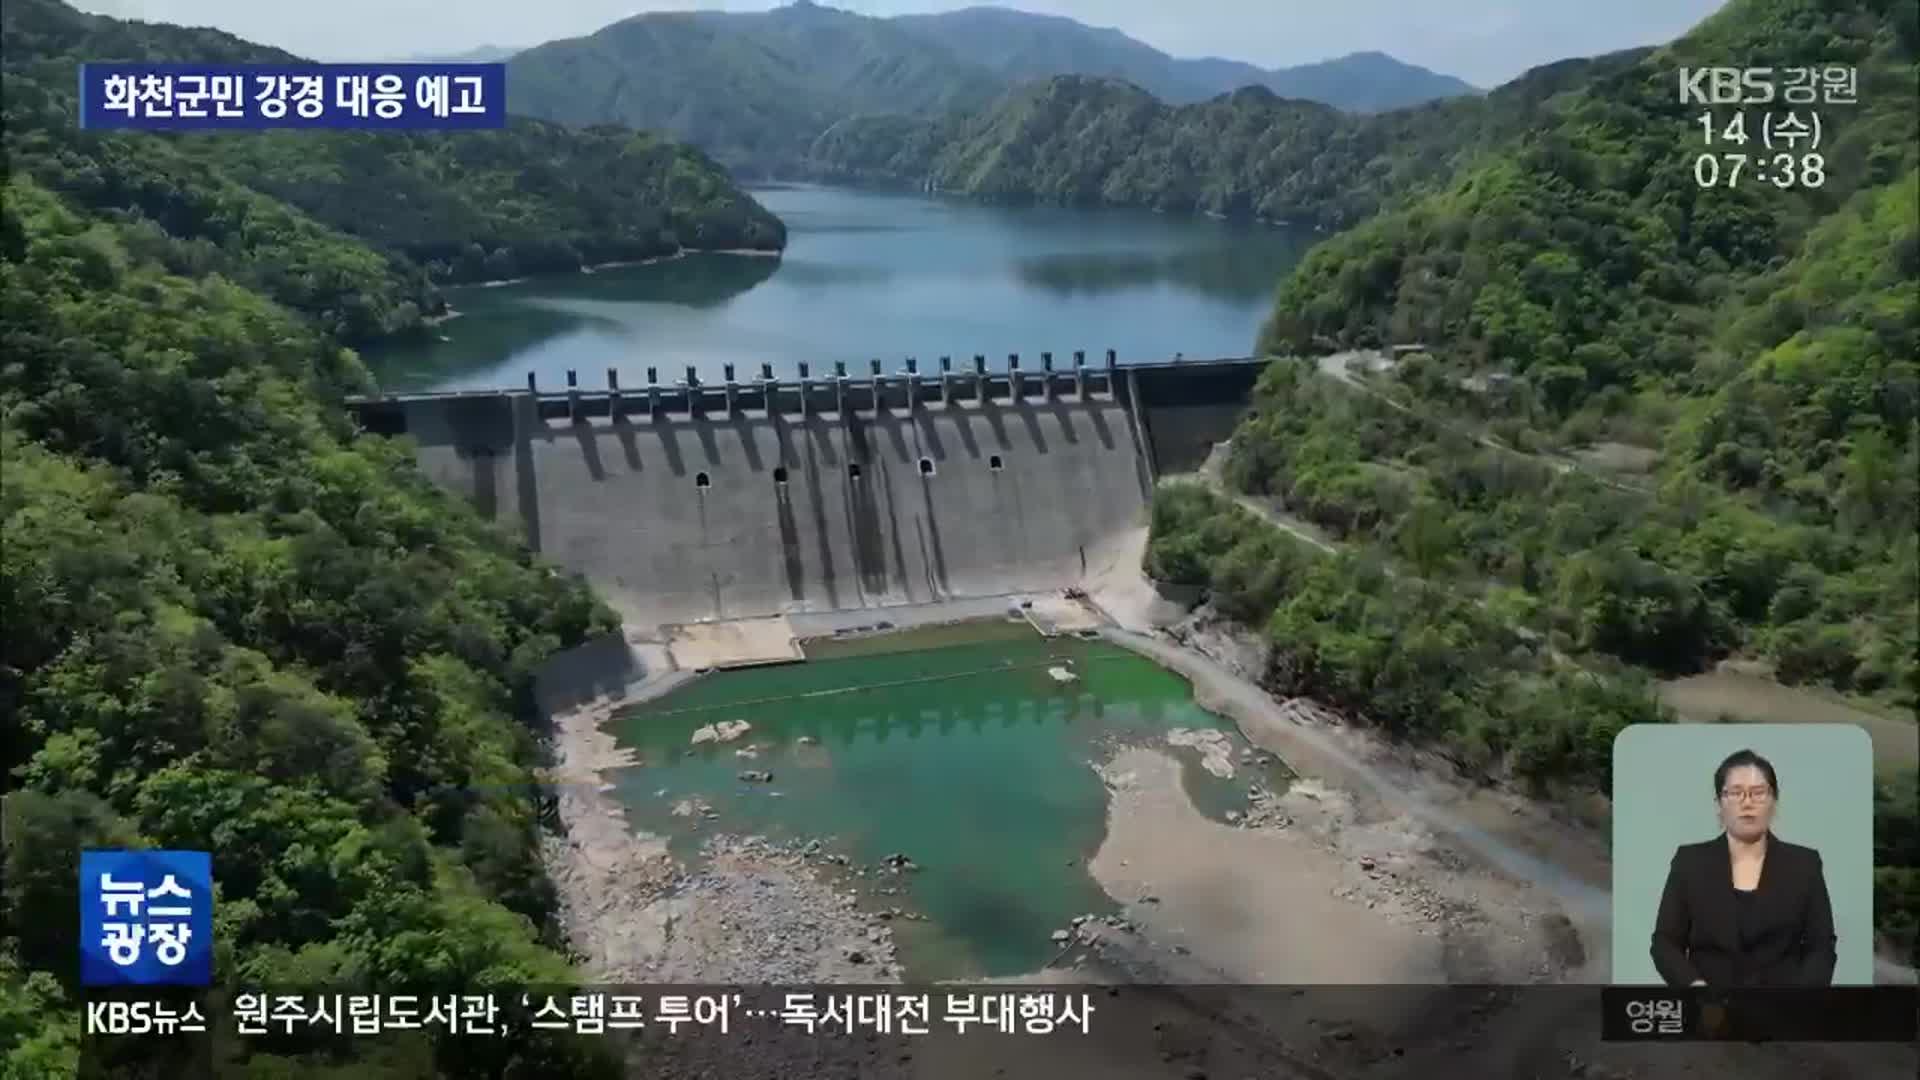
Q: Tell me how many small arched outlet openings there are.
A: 5